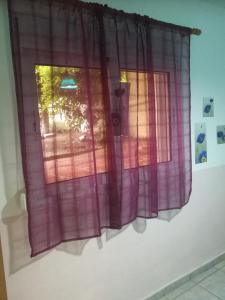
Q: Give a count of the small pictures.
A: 3